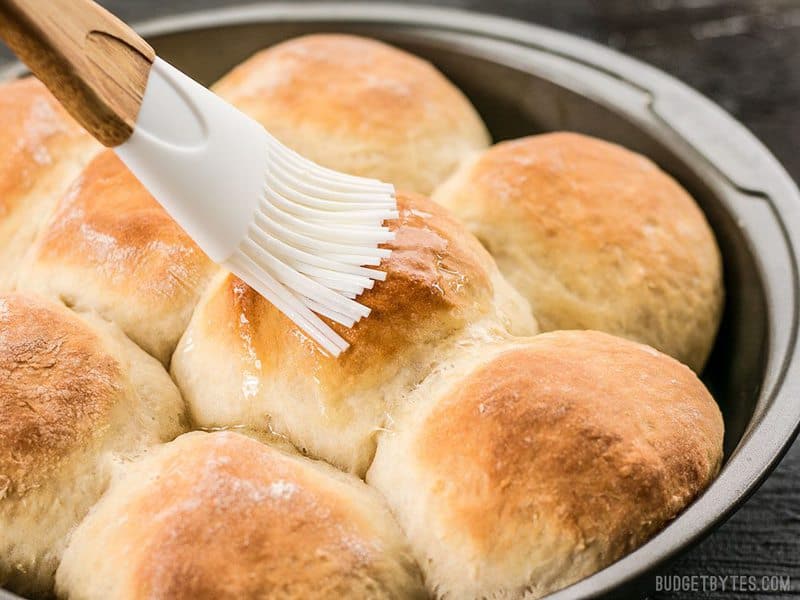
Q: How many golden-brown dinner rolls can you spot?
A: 8